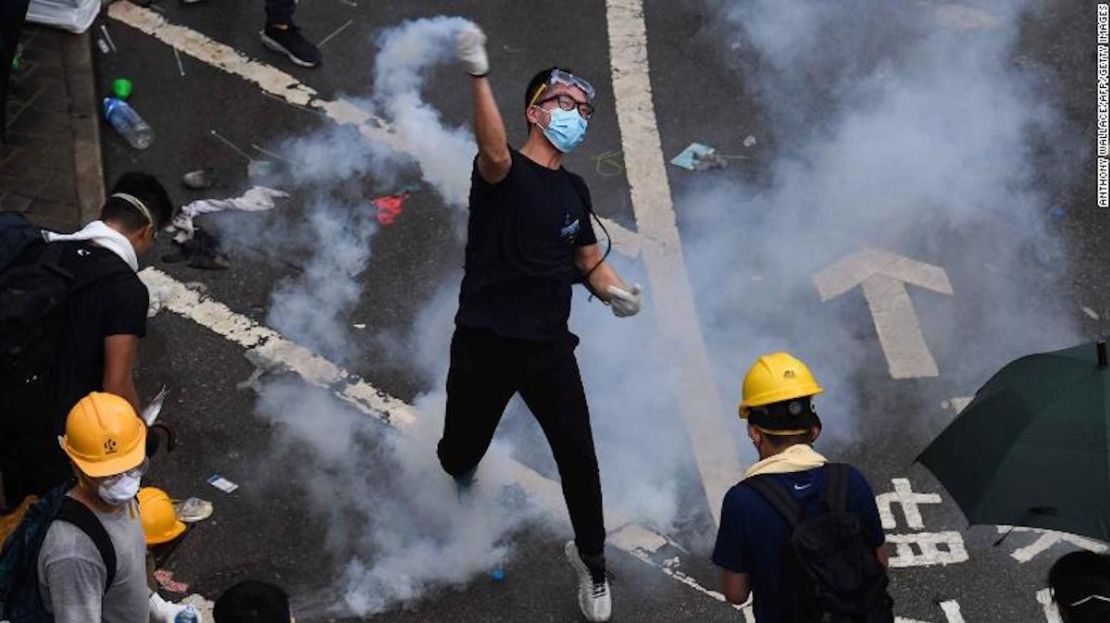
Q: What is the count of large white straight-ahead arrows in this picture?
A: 1